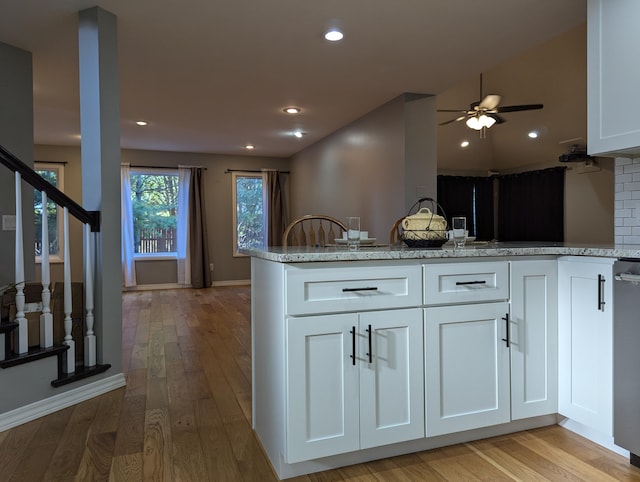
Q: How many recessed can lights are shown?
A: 7